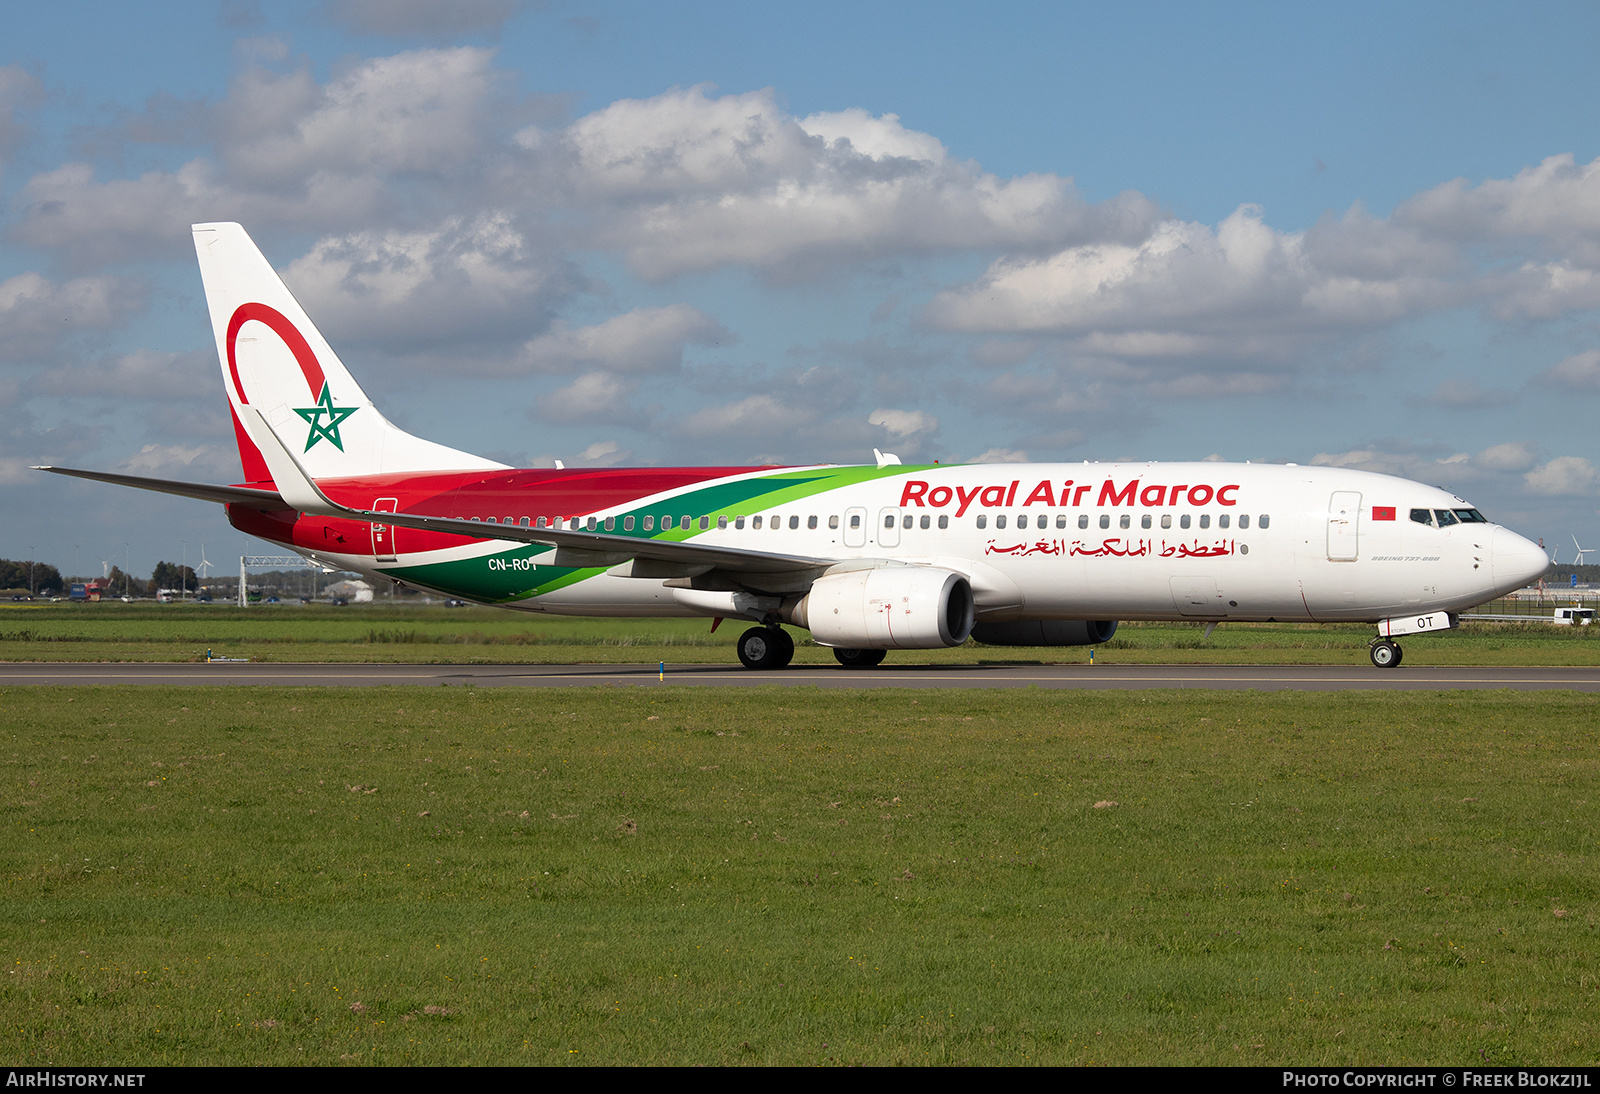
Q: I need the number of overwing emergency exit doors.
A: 2